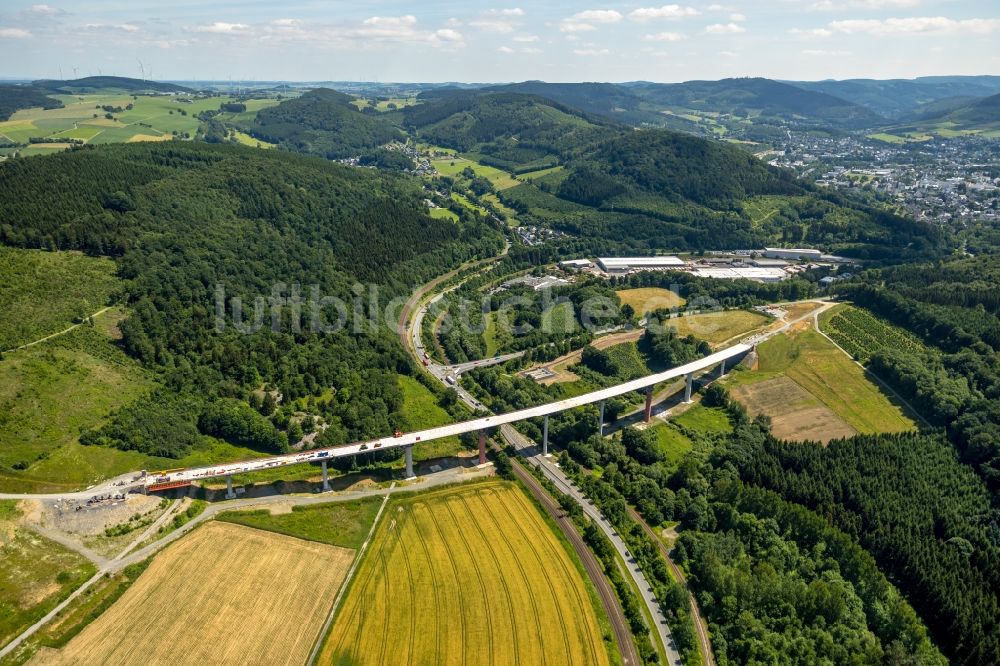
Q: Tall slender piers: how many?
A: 9